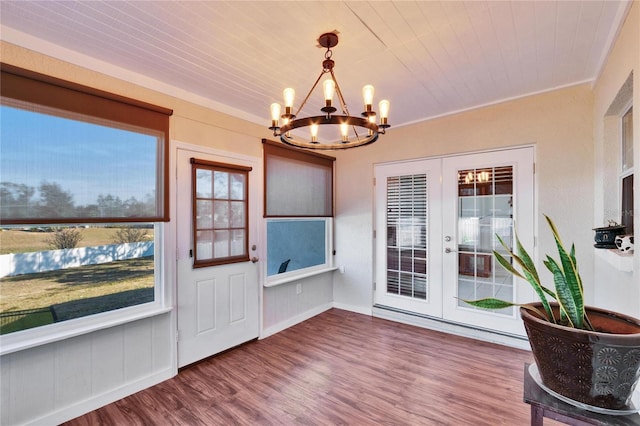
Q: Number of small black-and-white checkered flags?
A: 0